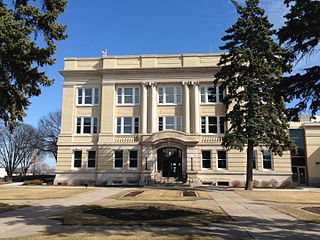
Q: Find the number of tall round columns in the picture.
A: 4